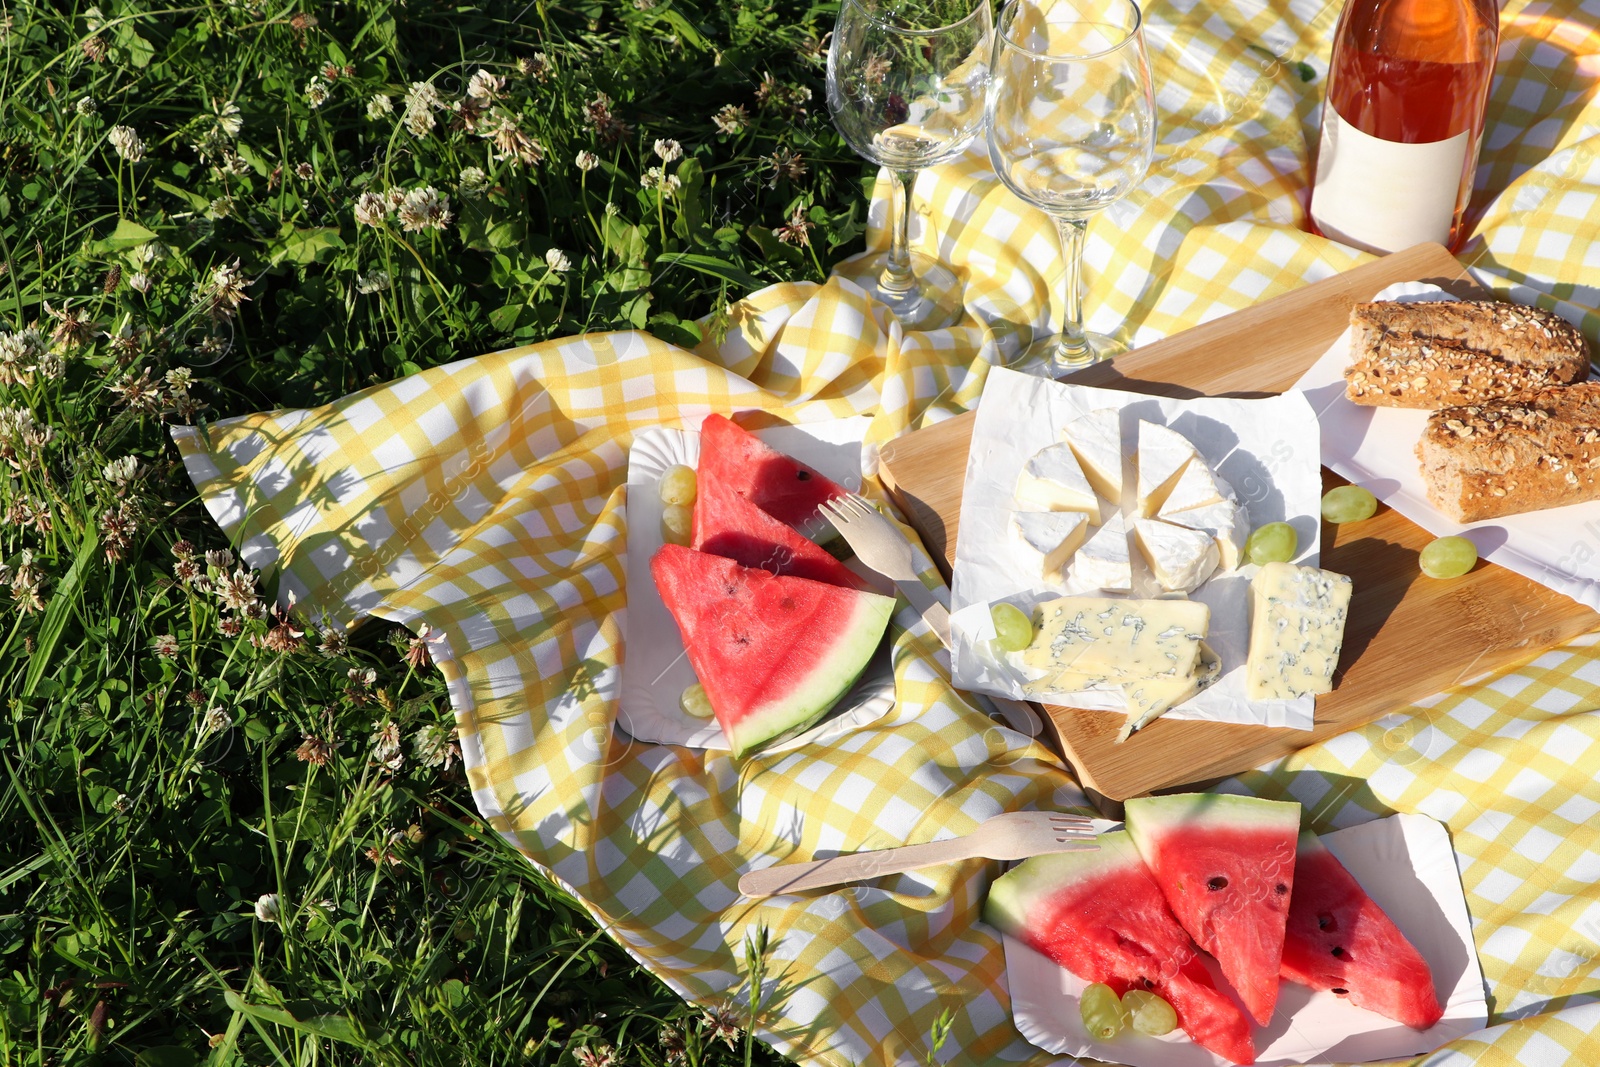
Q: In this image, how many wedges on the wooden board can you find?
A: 8